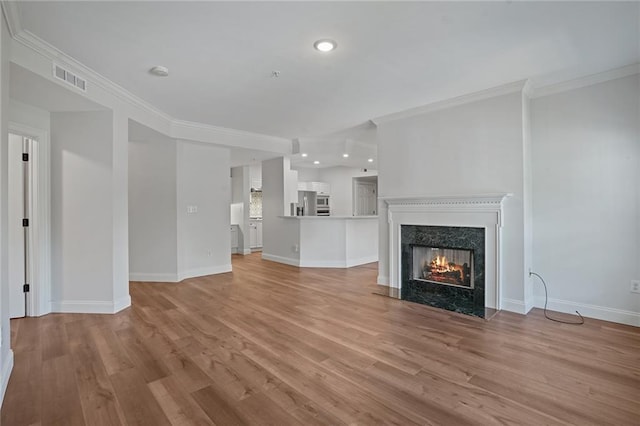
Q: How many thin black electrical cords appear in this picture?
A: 1